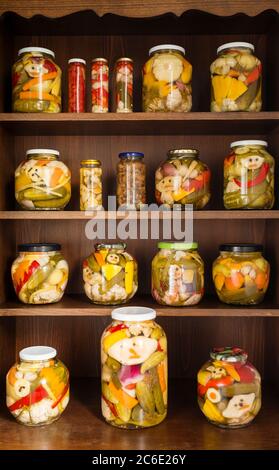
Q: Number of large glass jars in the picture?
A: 13